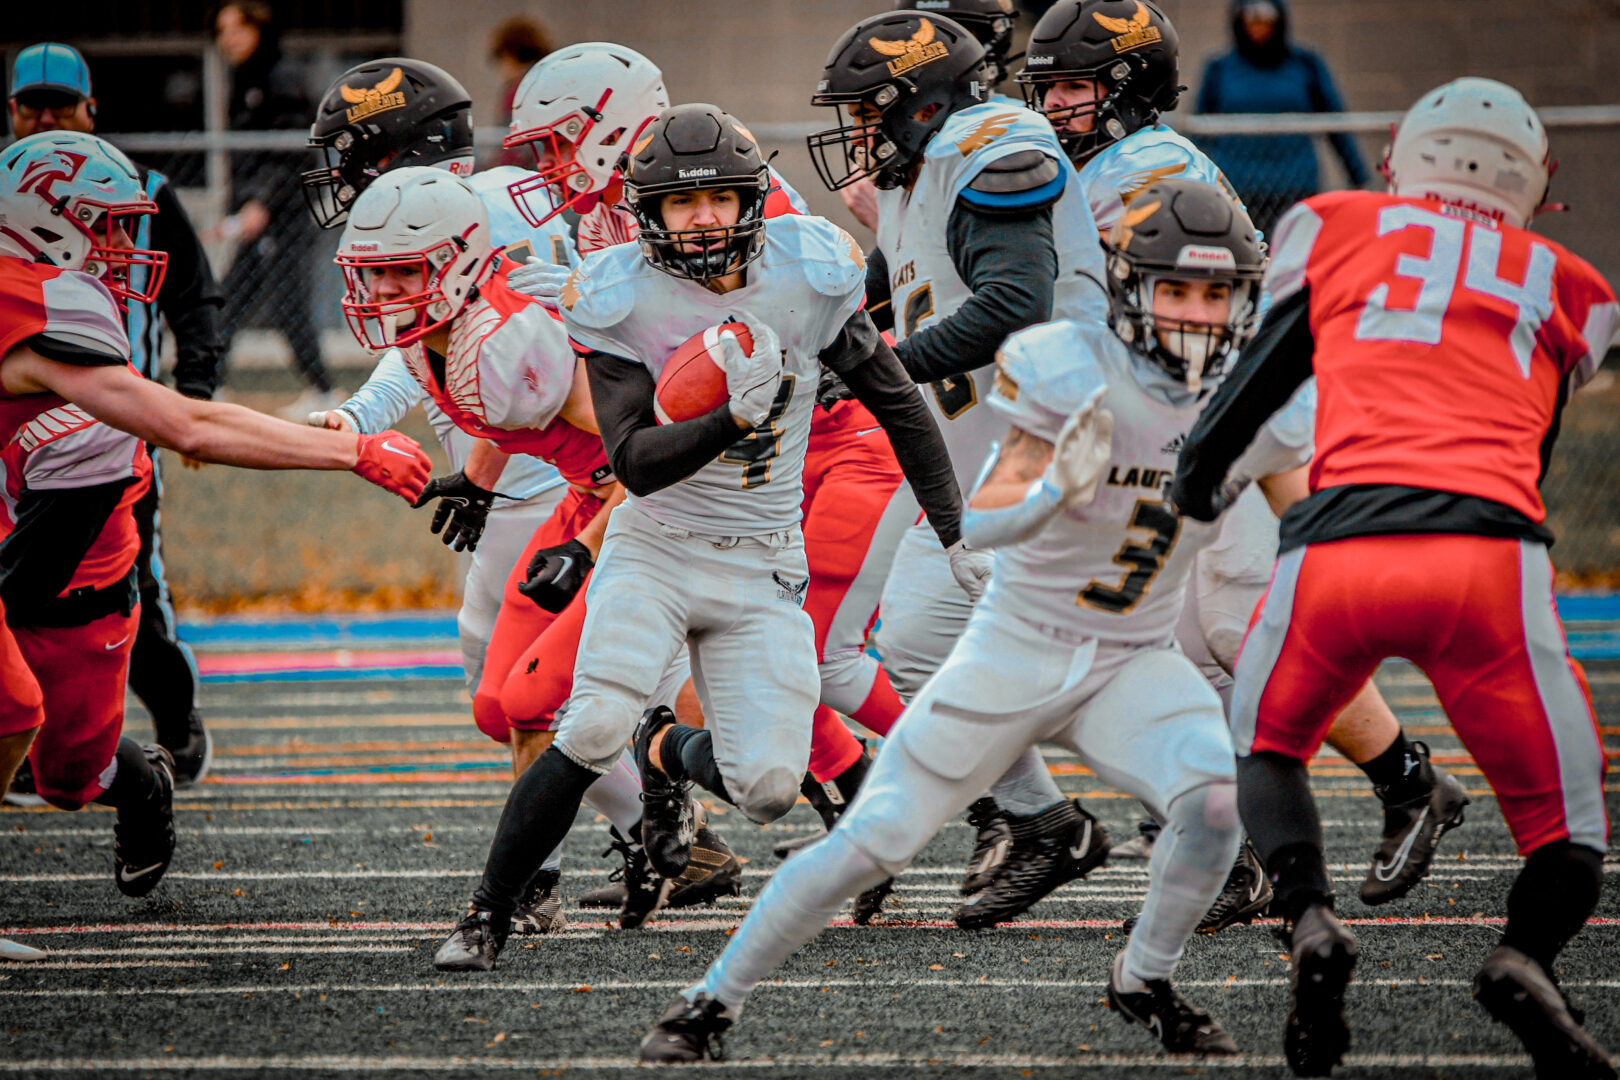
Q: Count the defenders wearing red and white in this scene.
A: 4